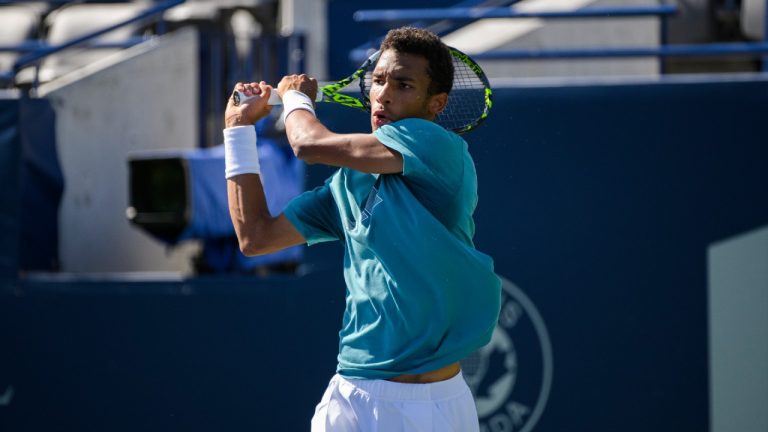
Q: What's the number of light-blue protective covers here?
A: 1